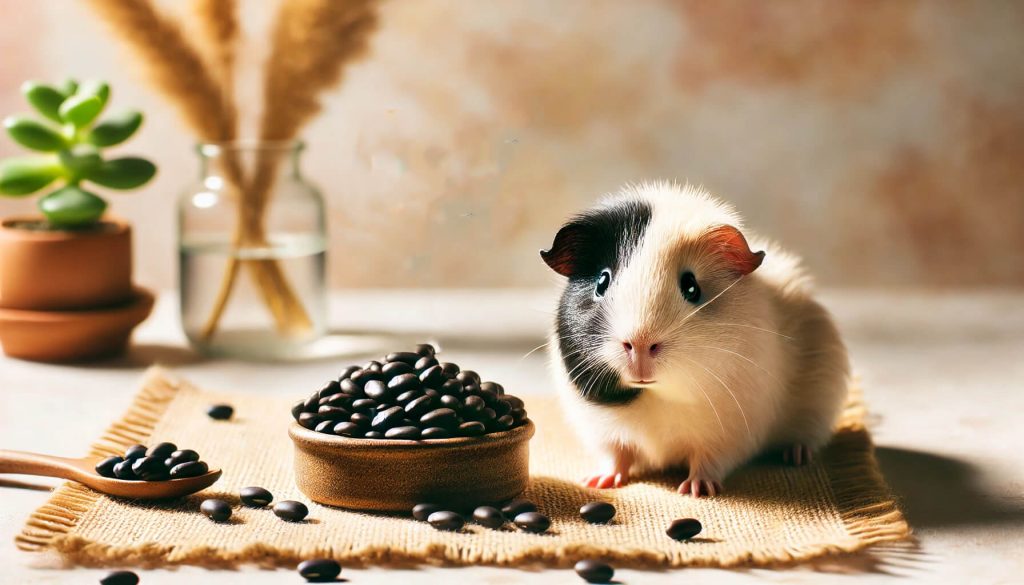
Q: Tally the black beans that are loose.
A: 14